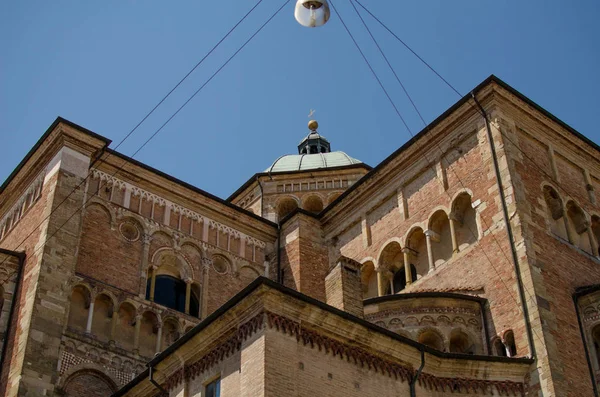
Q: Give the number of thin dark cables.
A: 5